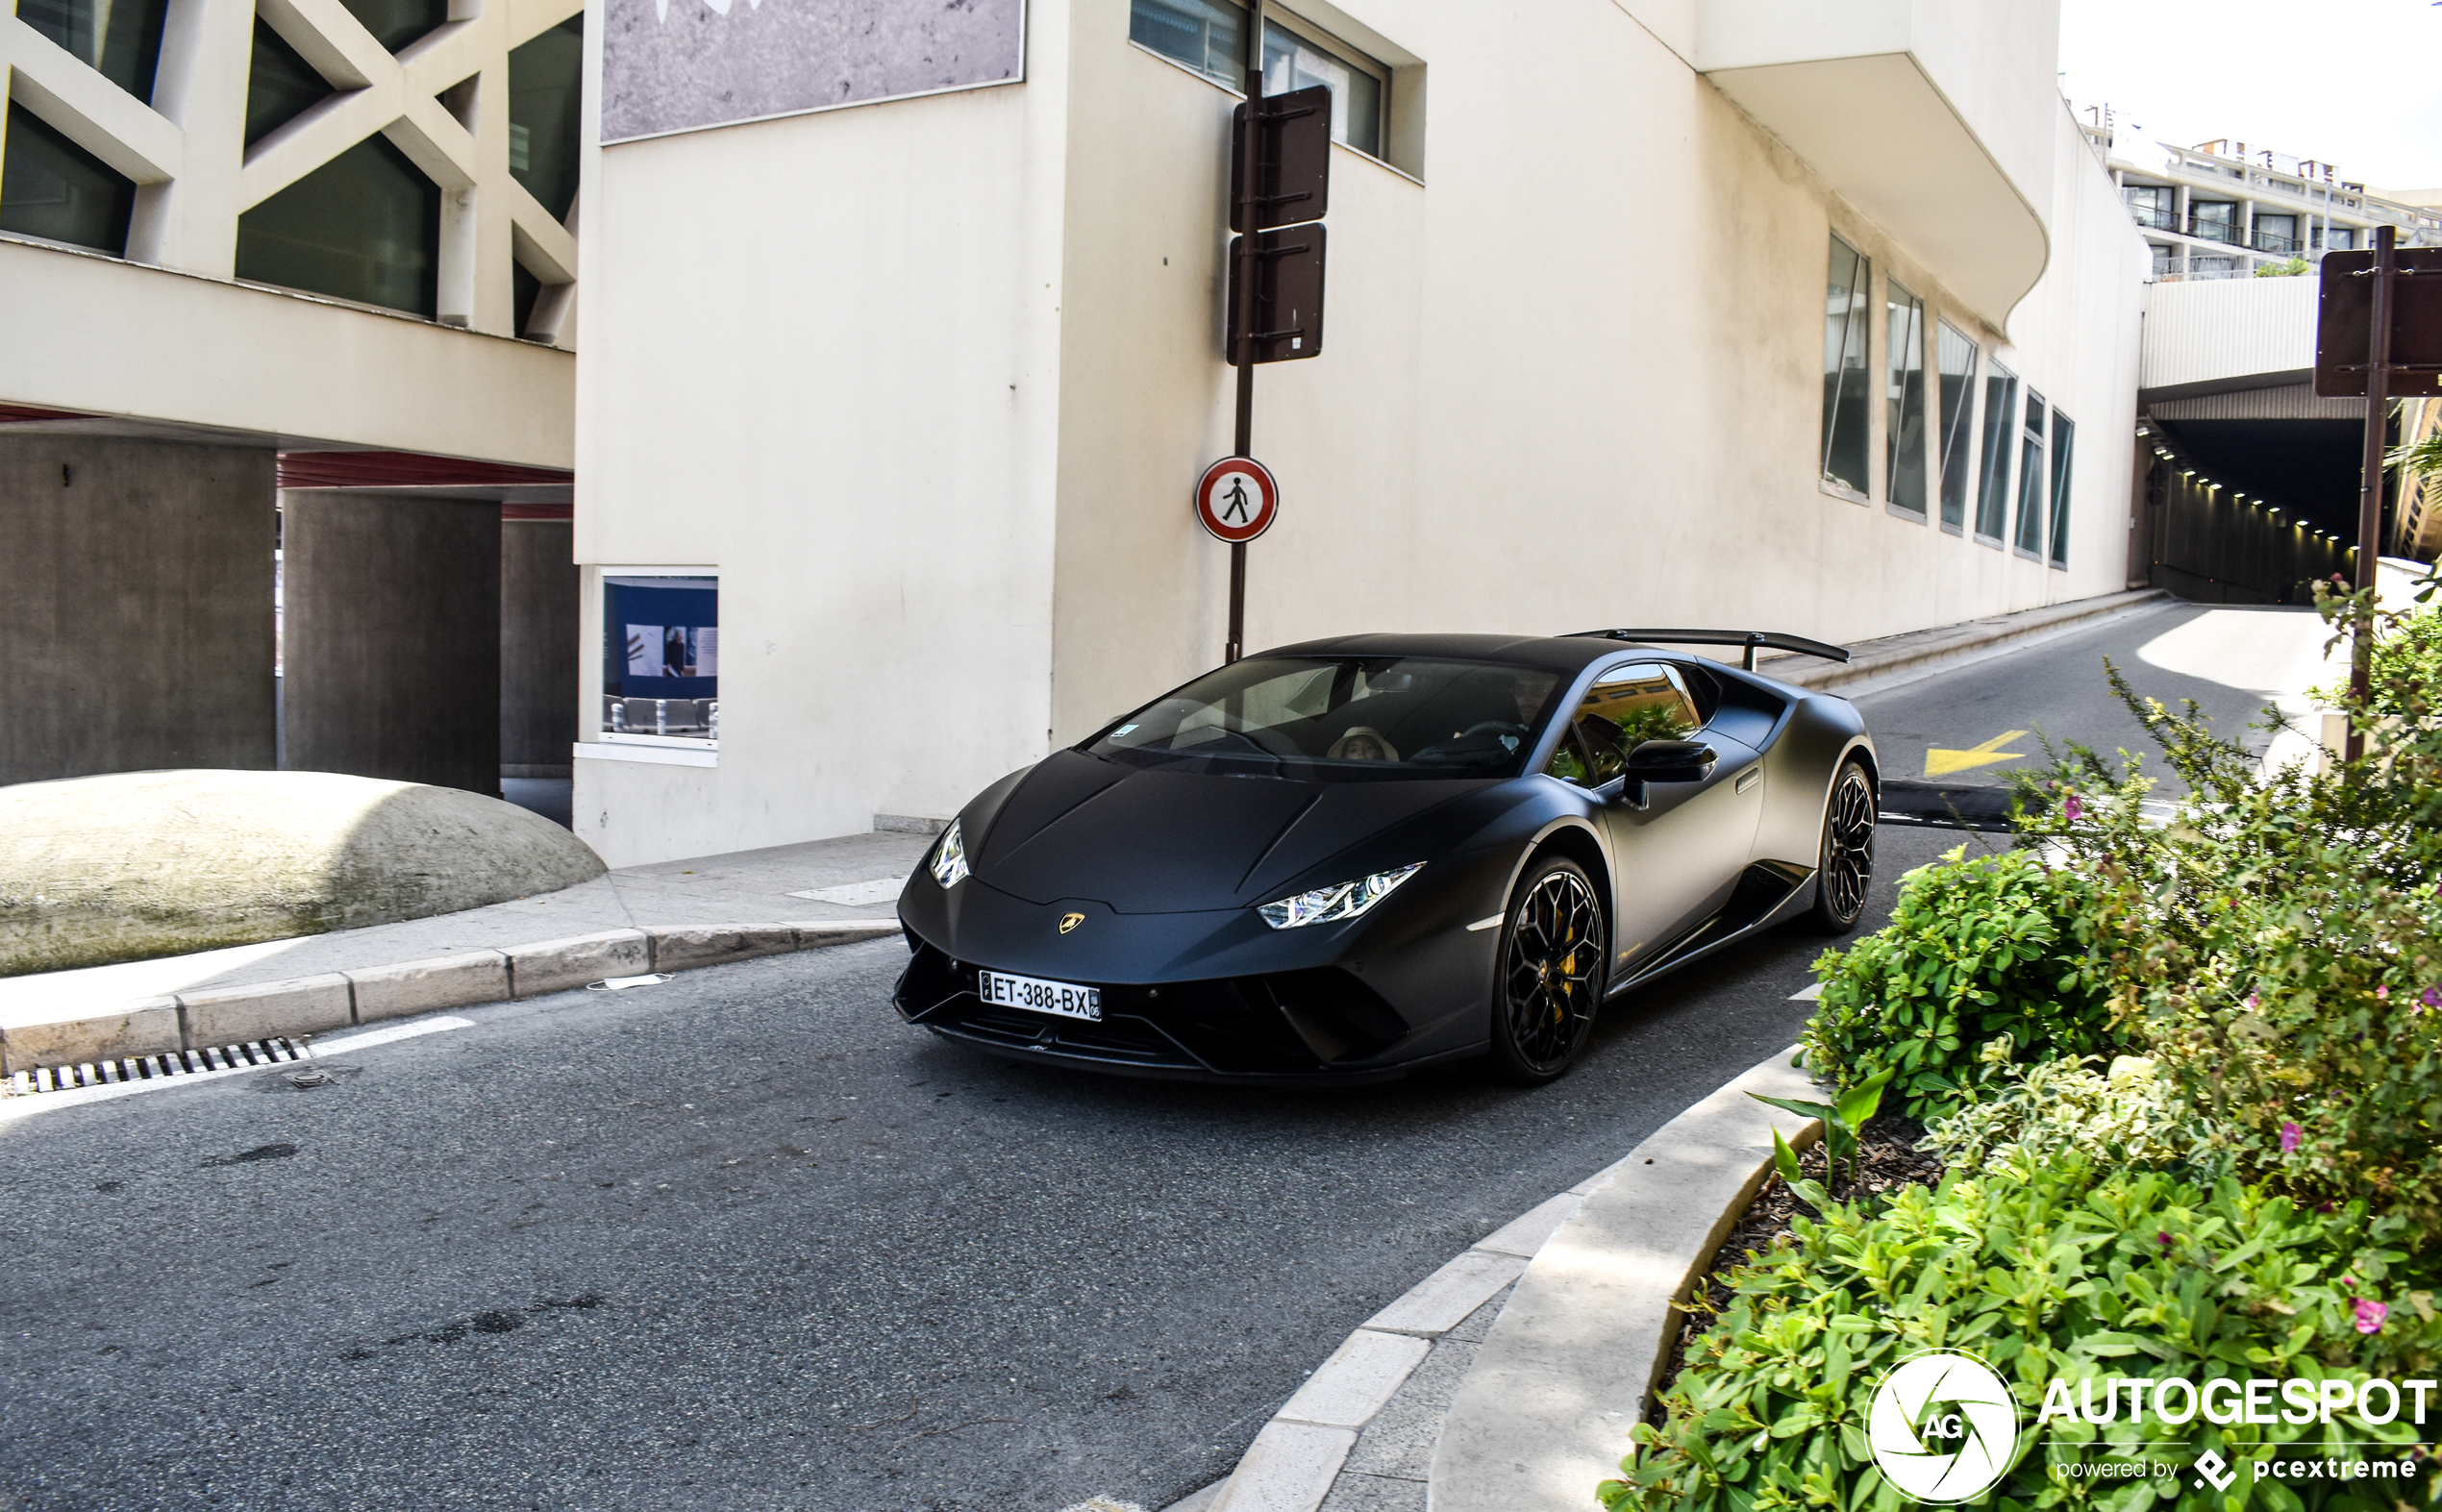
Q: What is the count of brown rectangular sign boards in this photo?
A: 3